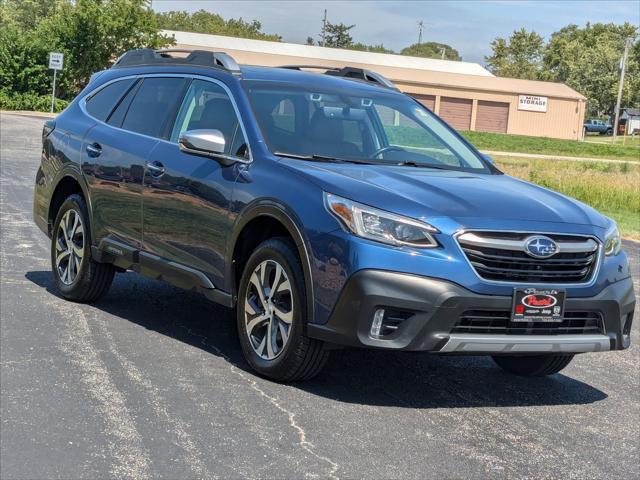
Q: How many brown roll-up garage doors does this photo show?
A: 3